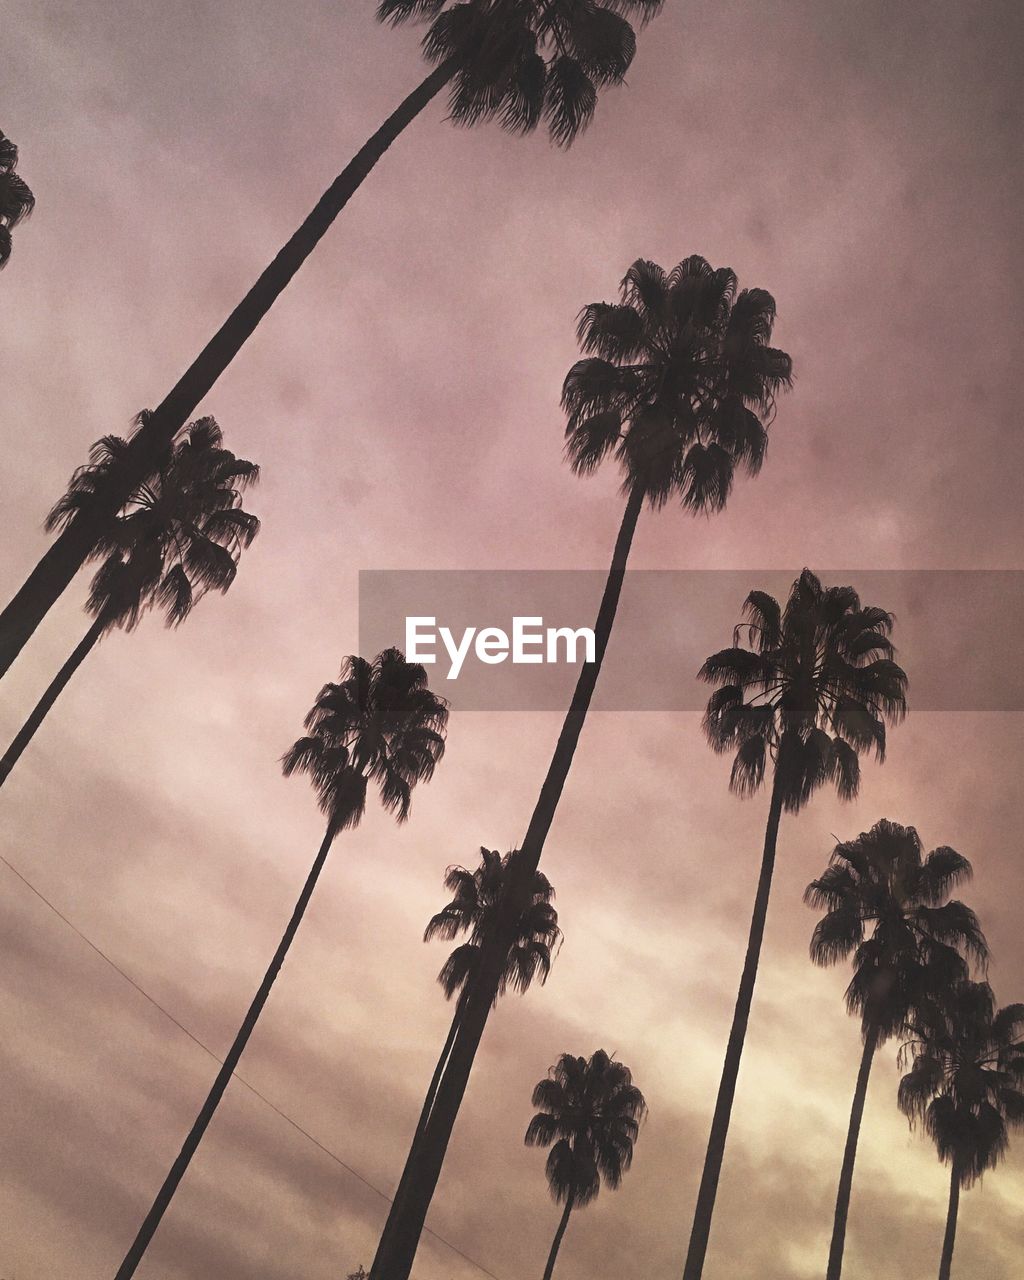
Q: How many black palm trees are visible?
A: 10